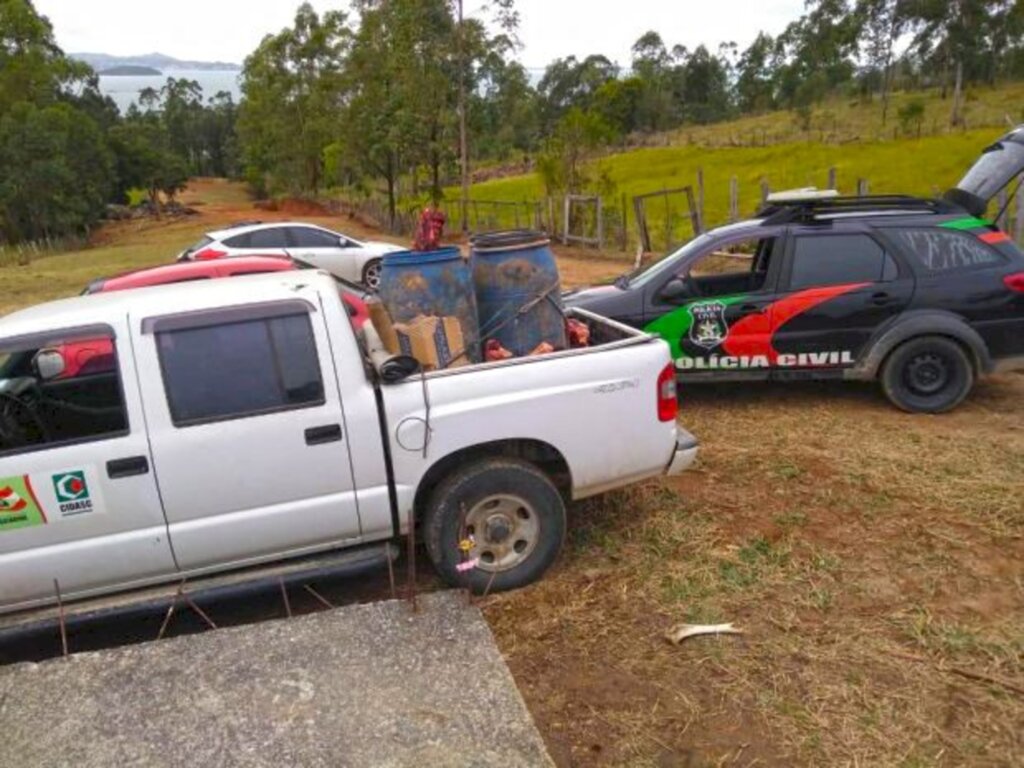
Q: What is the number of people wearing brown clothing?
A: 0